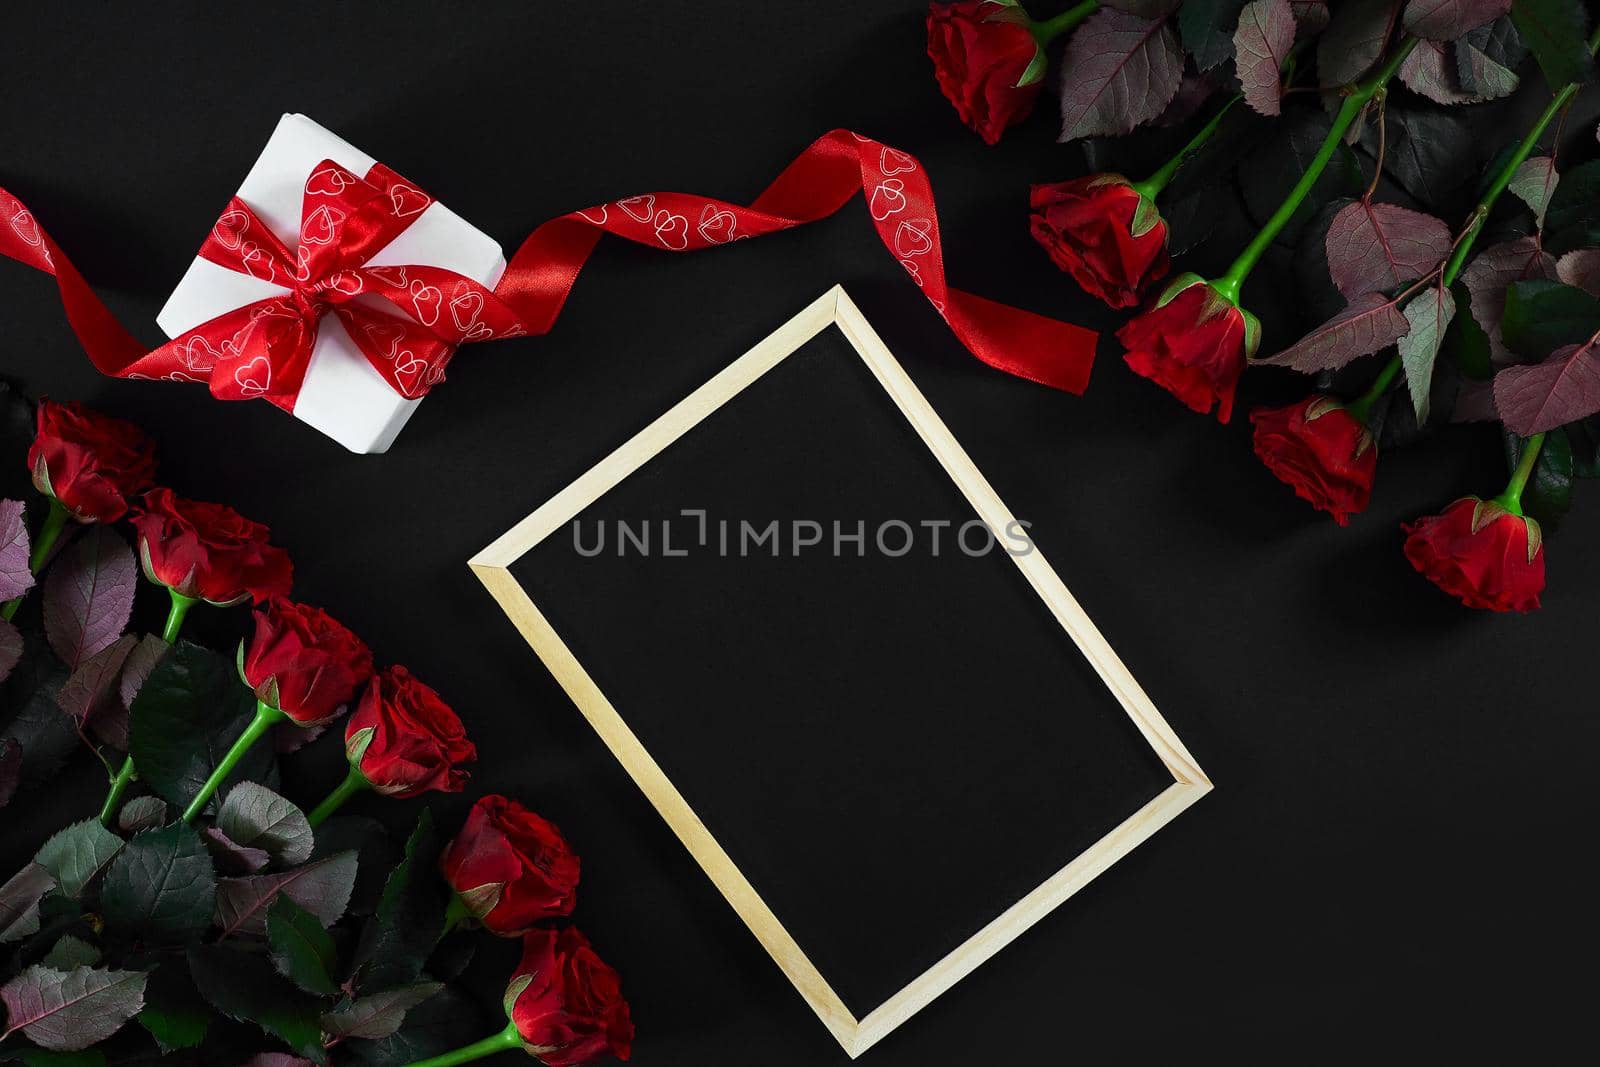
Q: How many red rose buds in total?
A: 11